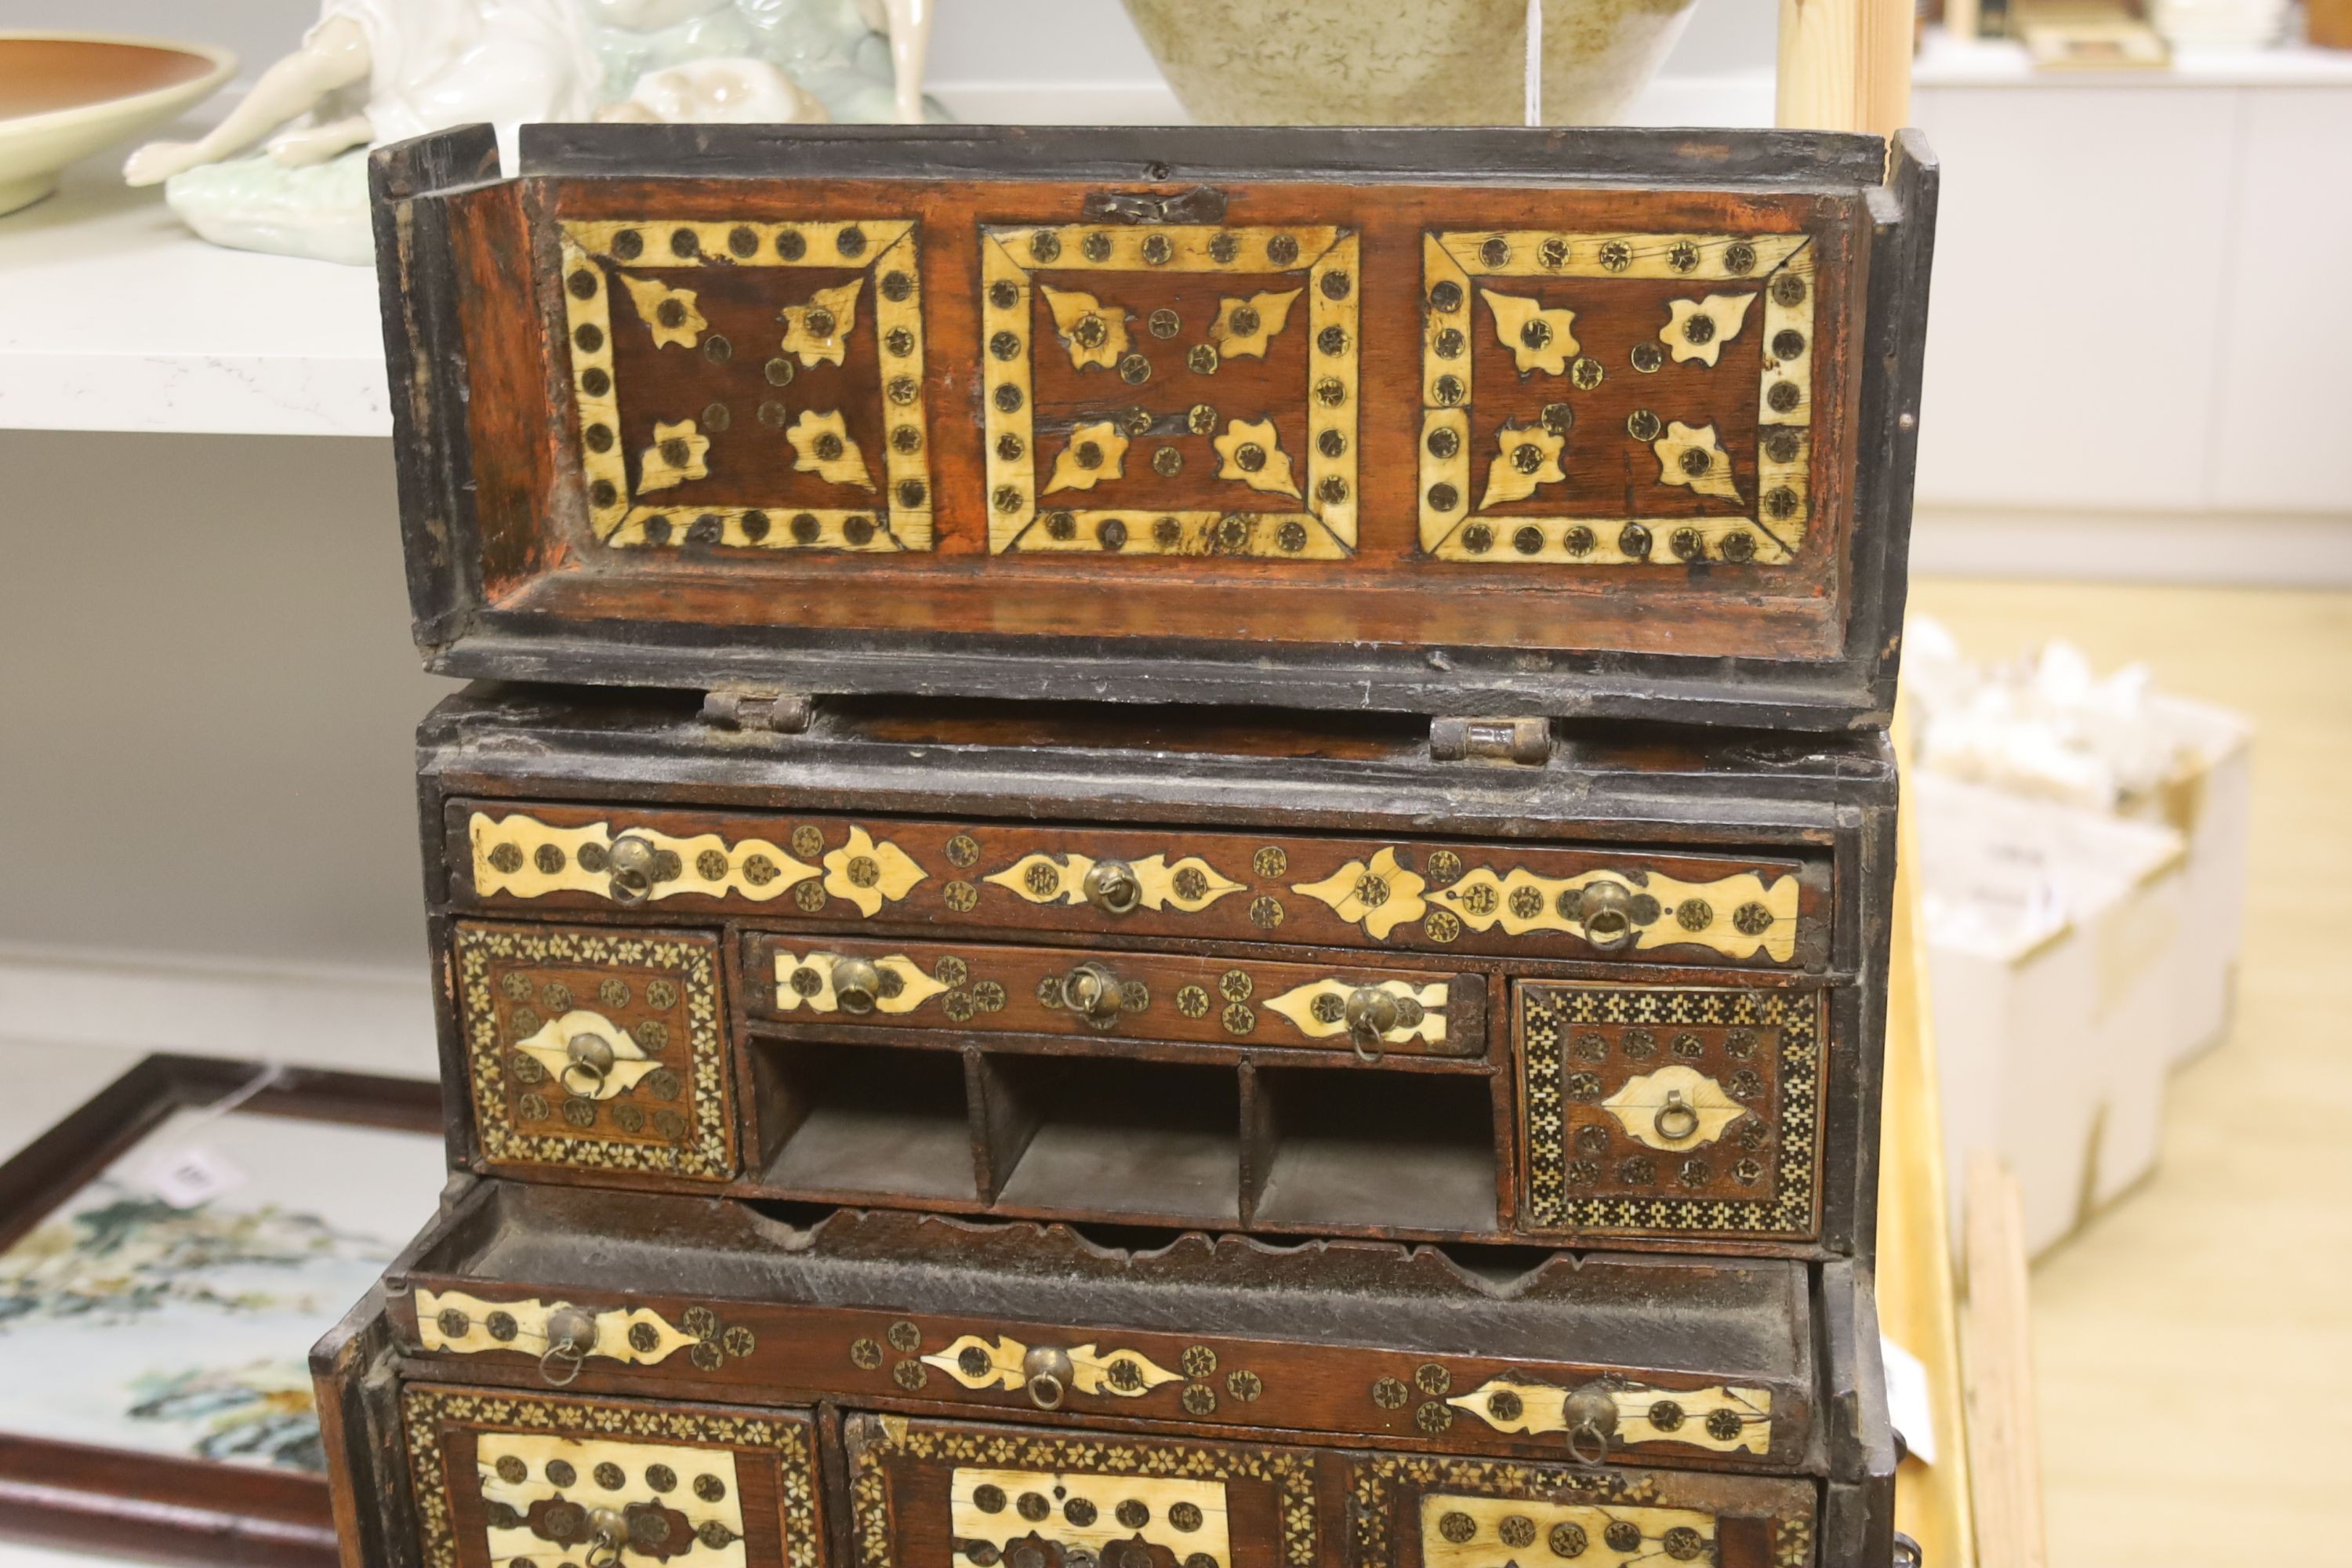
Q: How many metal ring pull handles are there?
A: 12